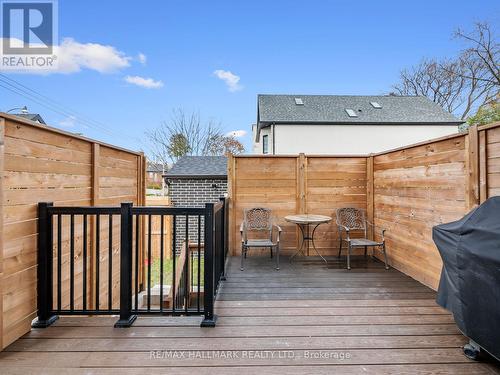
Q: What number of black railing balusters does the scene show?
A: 11